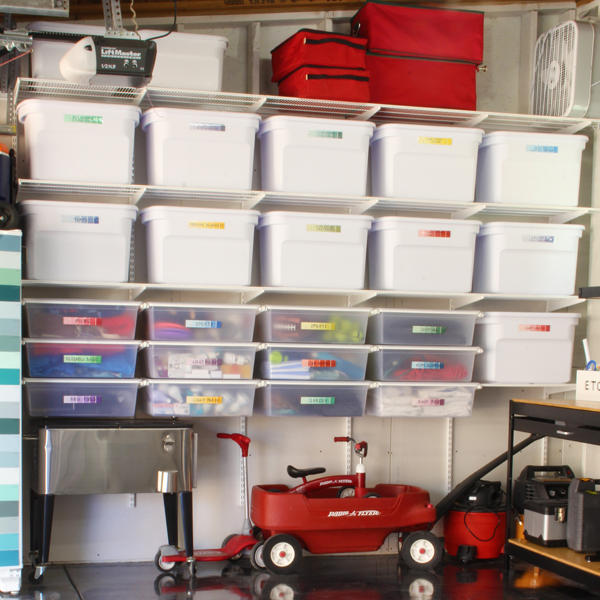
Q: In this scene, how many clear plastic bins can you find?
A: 12